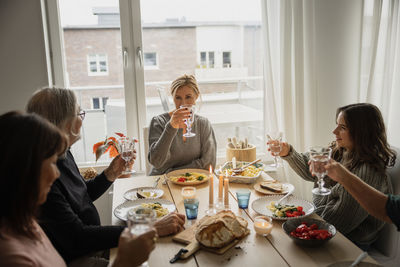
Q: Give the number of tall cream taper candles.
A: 3